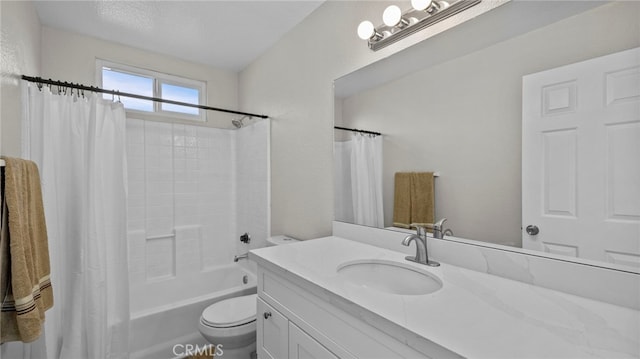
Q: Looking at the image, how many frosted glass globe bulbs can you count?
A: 3